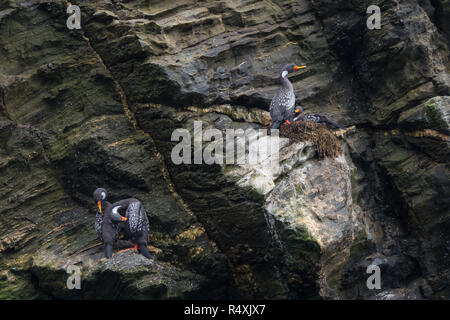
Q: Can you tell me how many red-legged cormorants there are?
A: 4